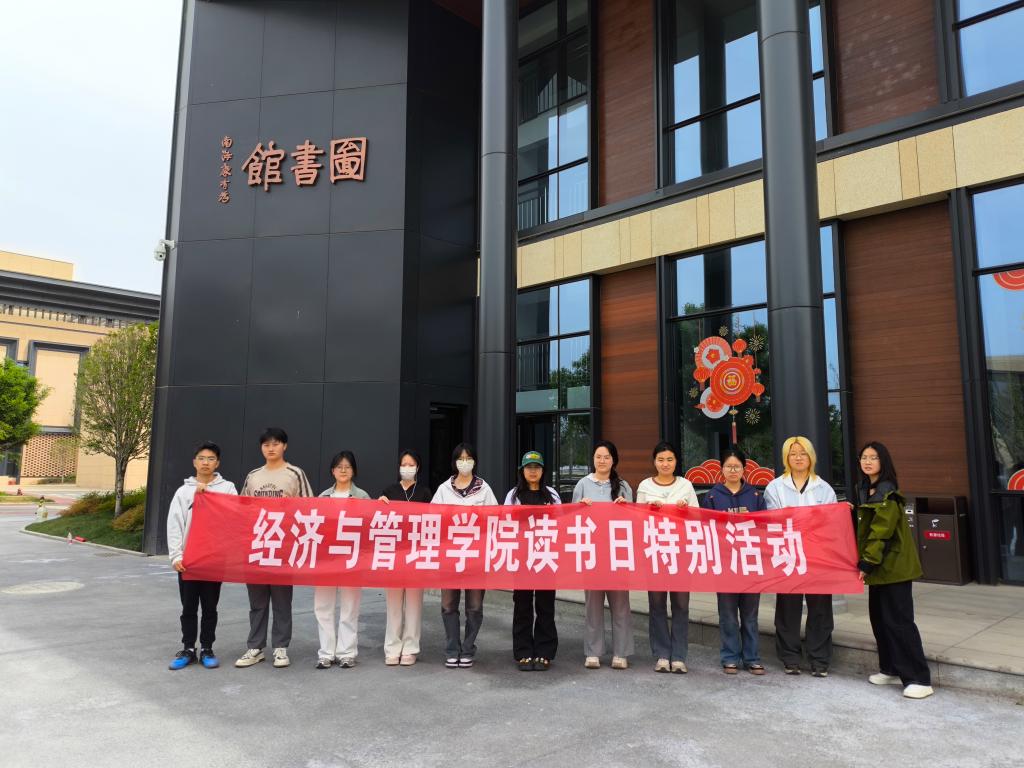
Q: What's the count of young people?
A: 11